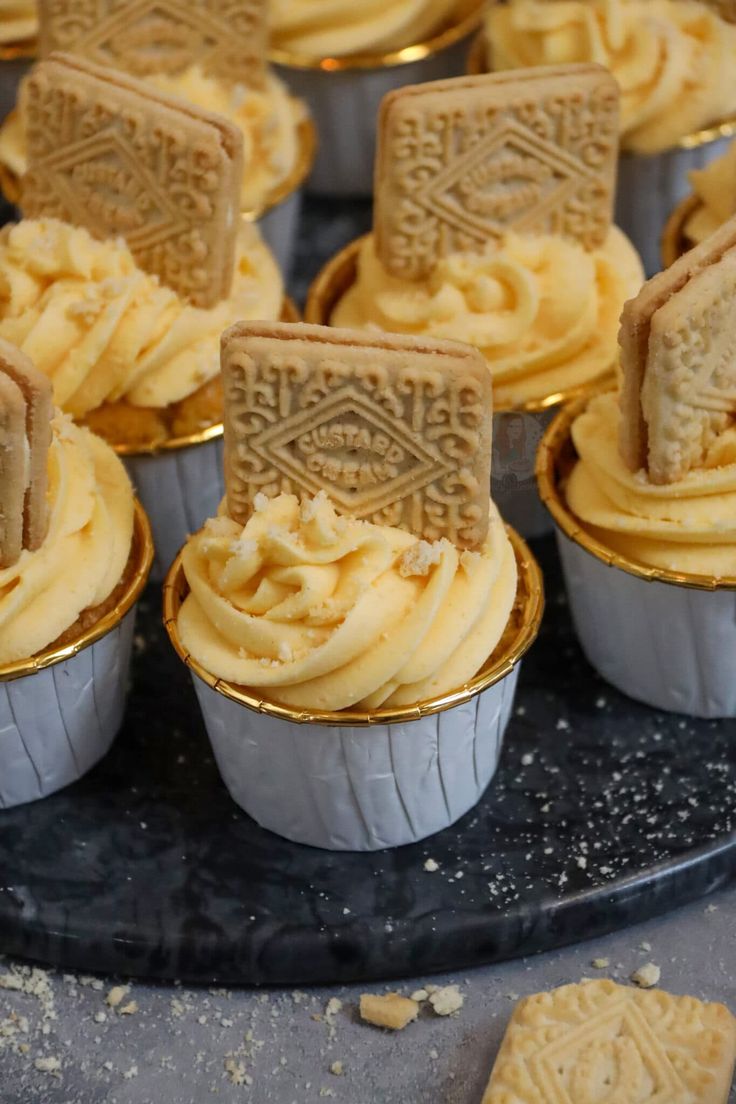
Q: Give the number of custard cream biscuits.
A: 7